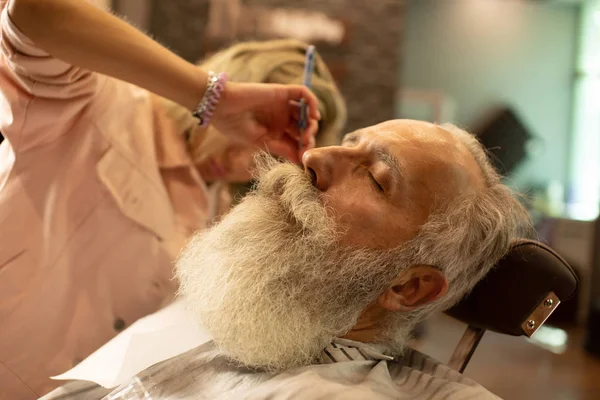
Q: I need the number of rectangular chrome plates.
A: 1